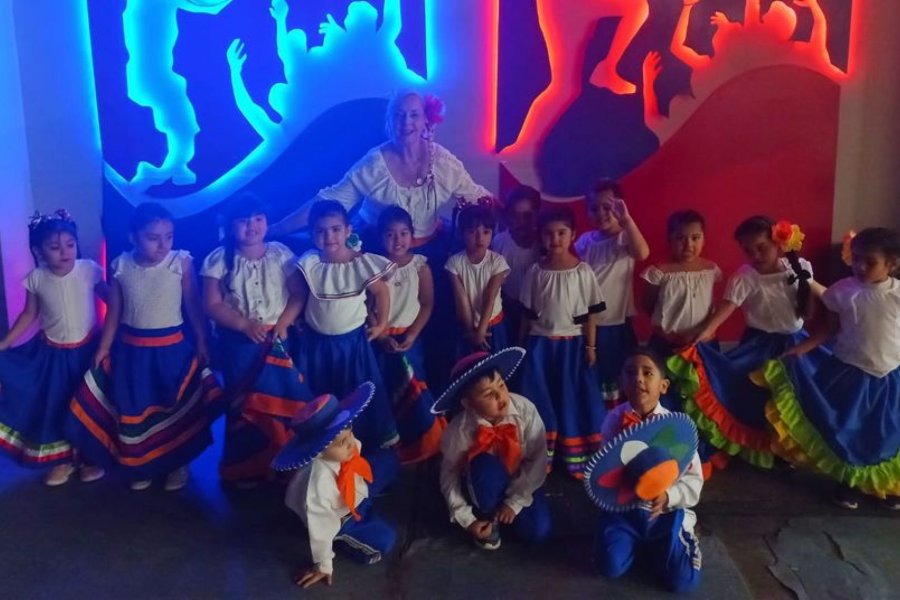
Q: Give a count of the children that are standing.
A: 12